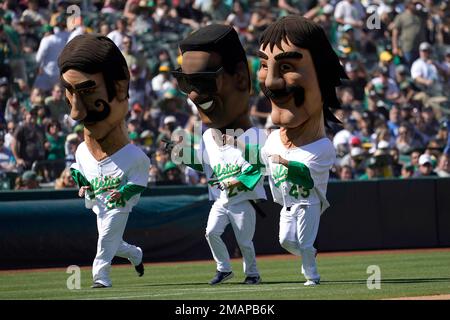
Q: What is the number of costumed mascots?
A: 3